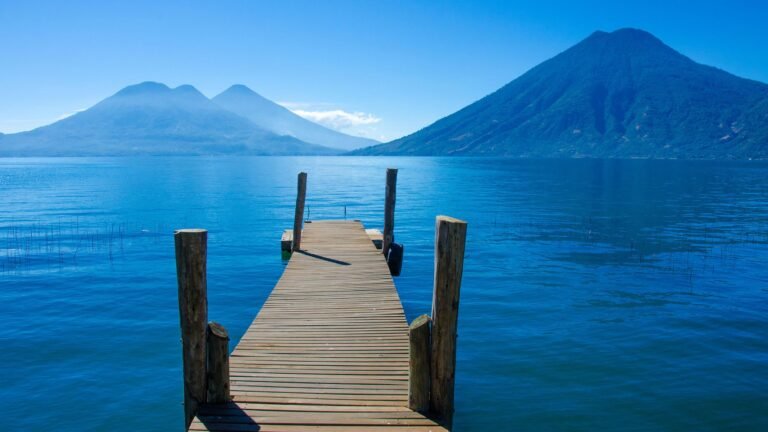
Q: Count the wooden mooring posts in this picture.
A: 6